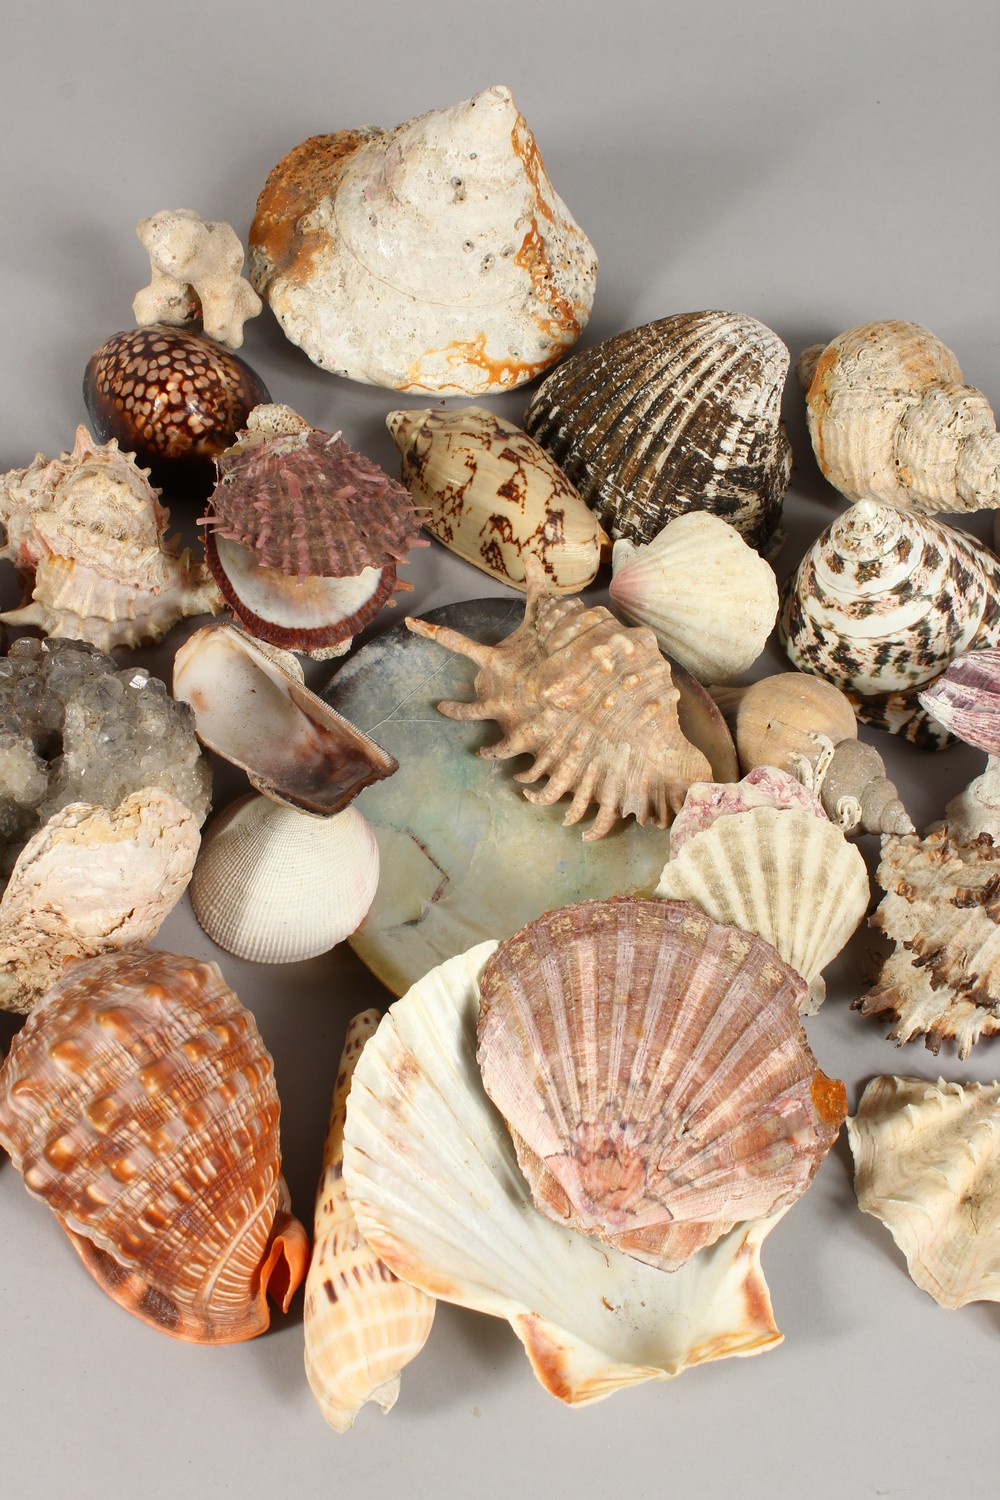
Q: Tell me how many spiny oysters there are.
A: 1